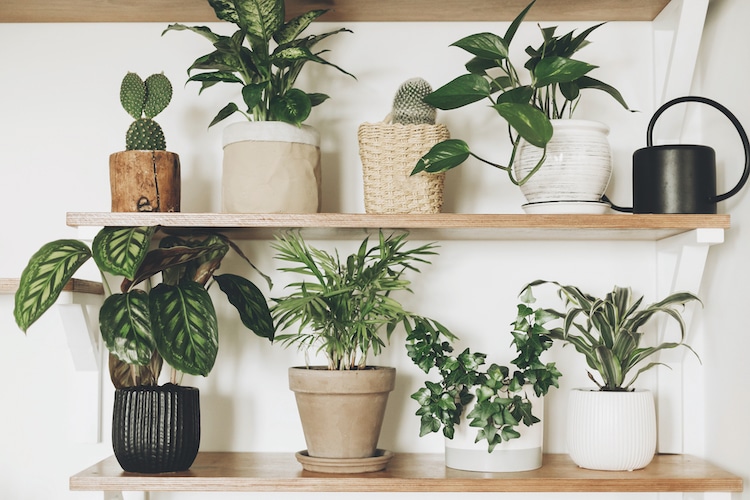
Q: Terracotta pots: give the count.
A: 1